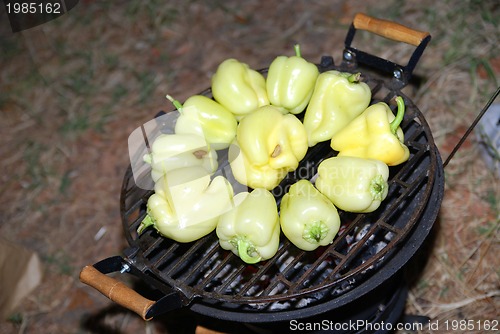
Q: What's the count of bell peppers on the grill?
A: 11